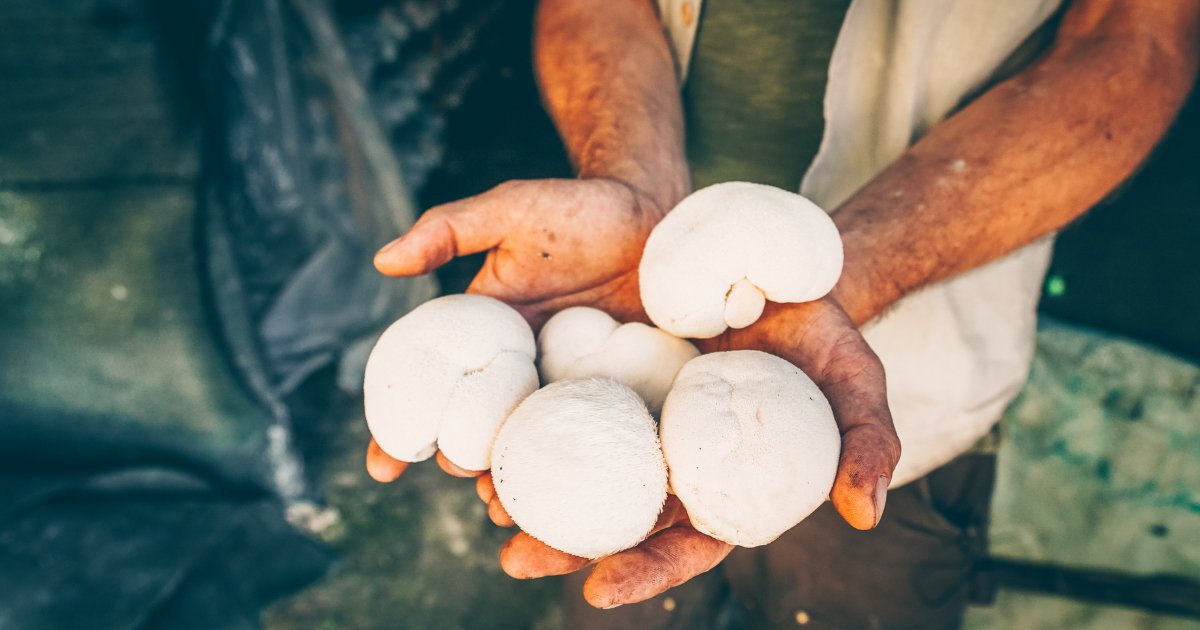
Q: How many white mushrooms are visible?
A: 5